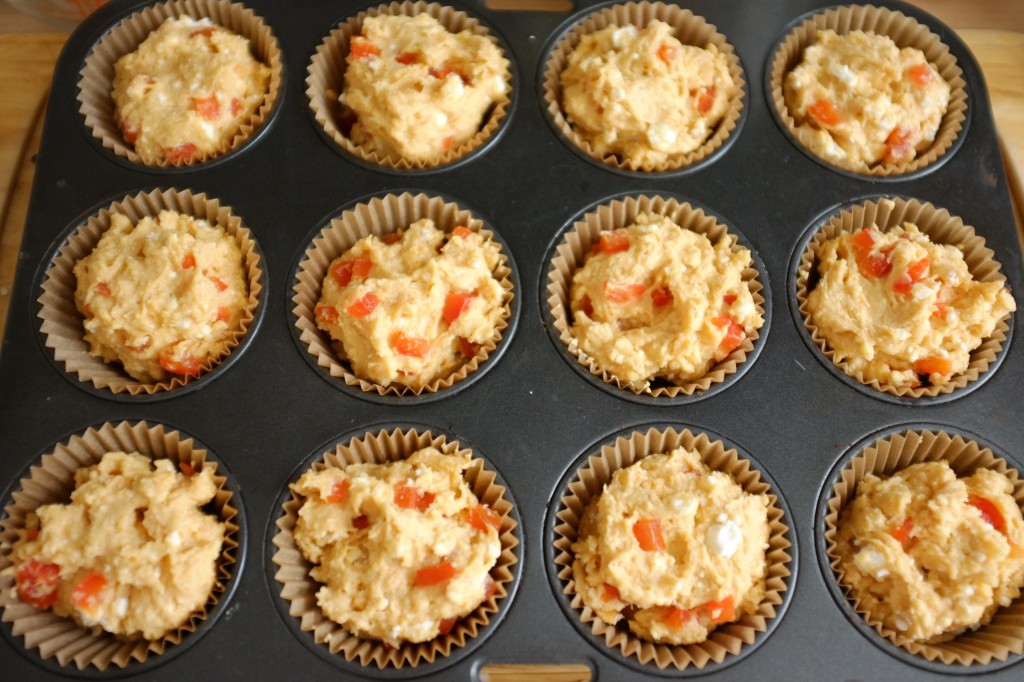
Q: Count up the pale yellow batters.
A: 12